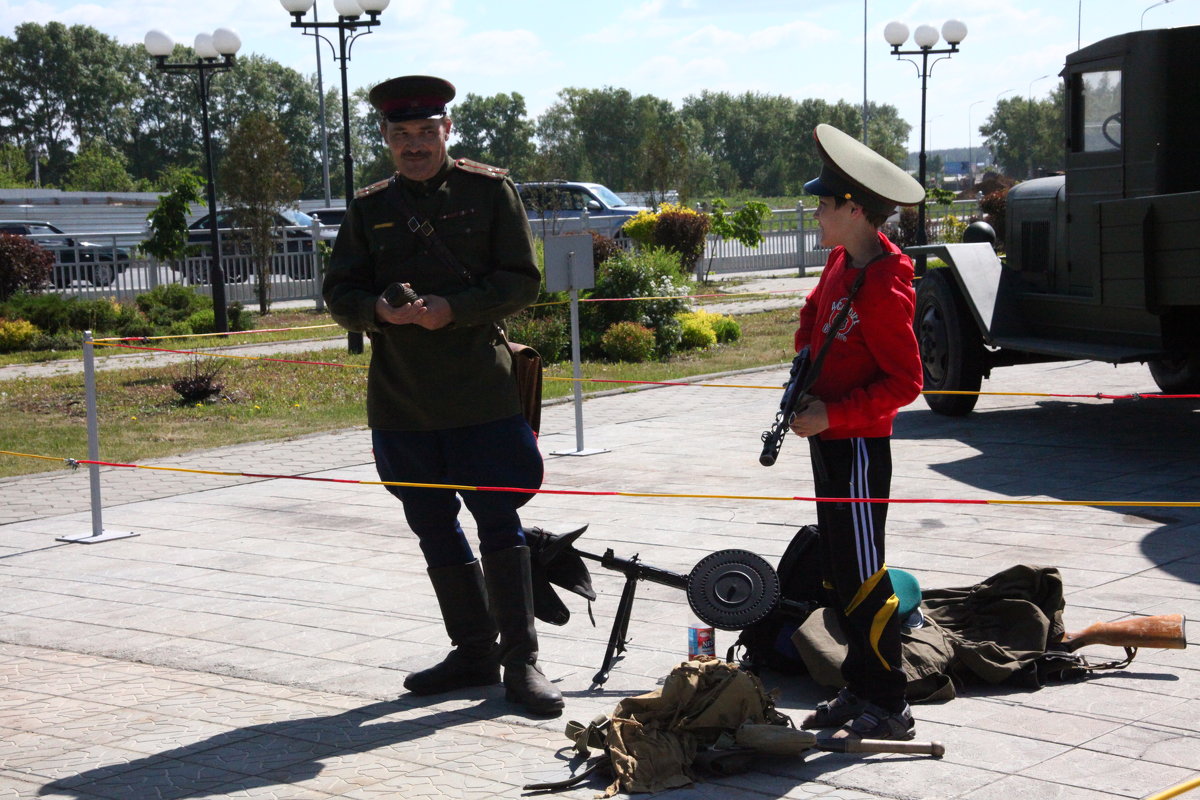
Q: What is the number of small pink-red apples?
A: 0